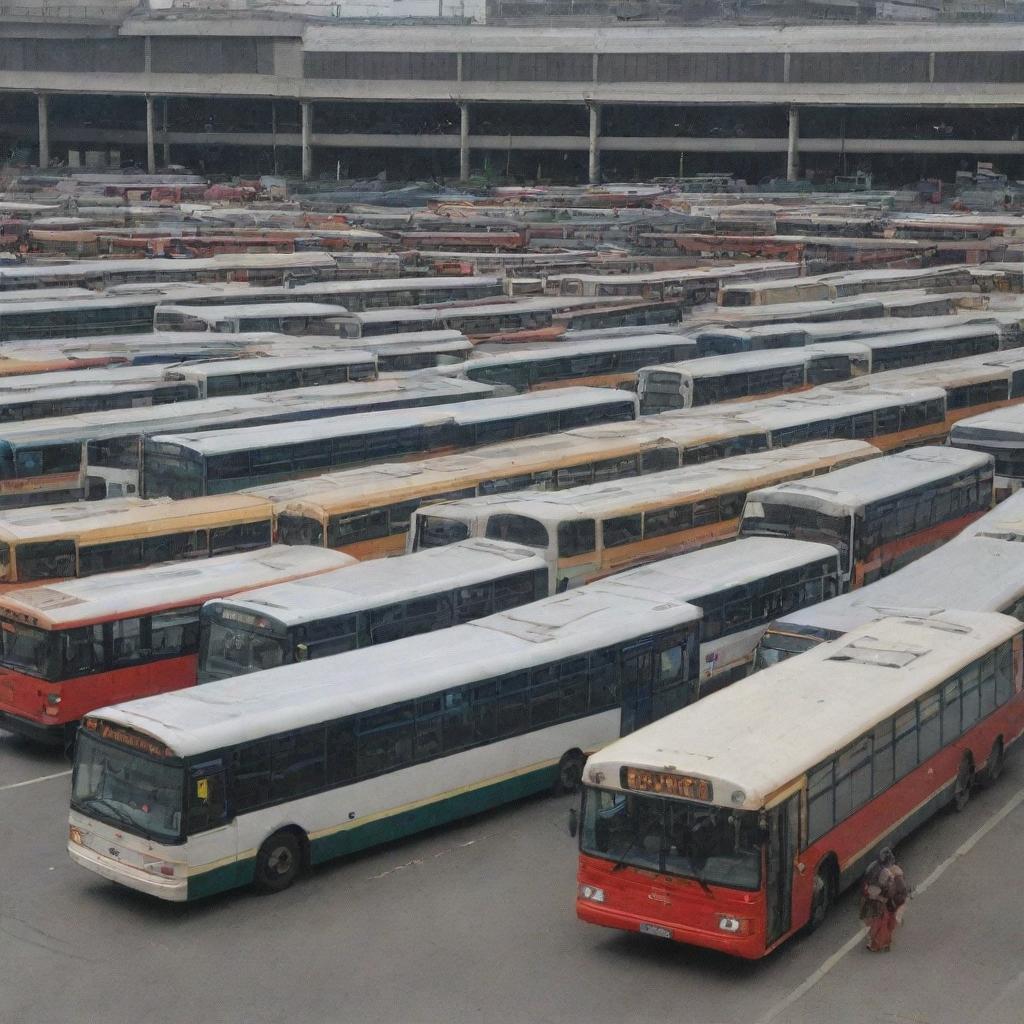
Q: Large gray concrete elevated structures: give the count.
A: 1